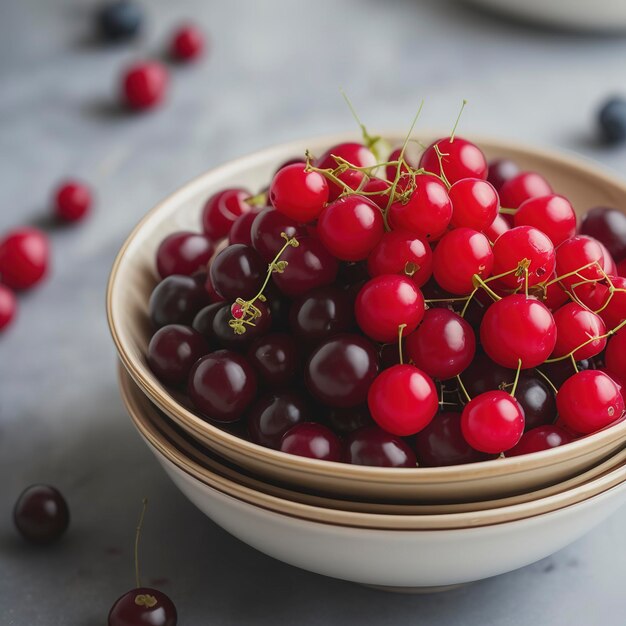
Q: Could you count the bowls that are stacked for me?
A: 3